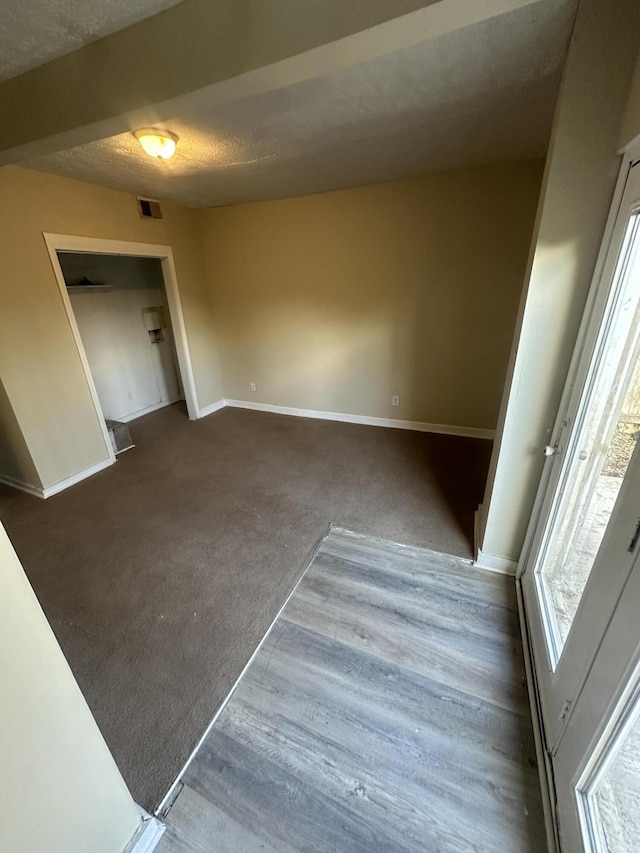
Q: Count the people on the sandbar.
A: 0